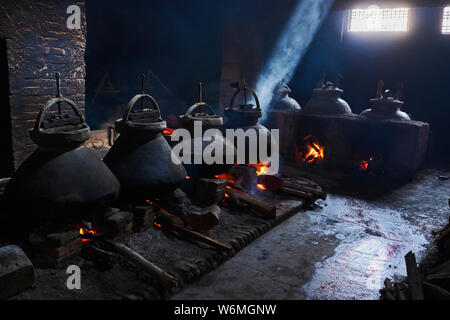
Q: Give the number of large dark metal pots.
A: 7